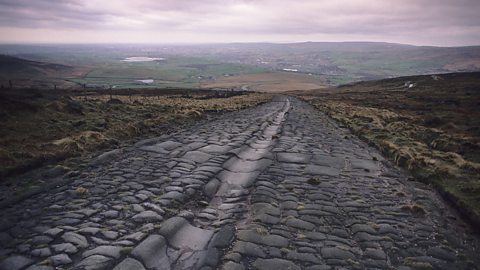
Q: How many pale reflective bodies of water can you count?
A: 2